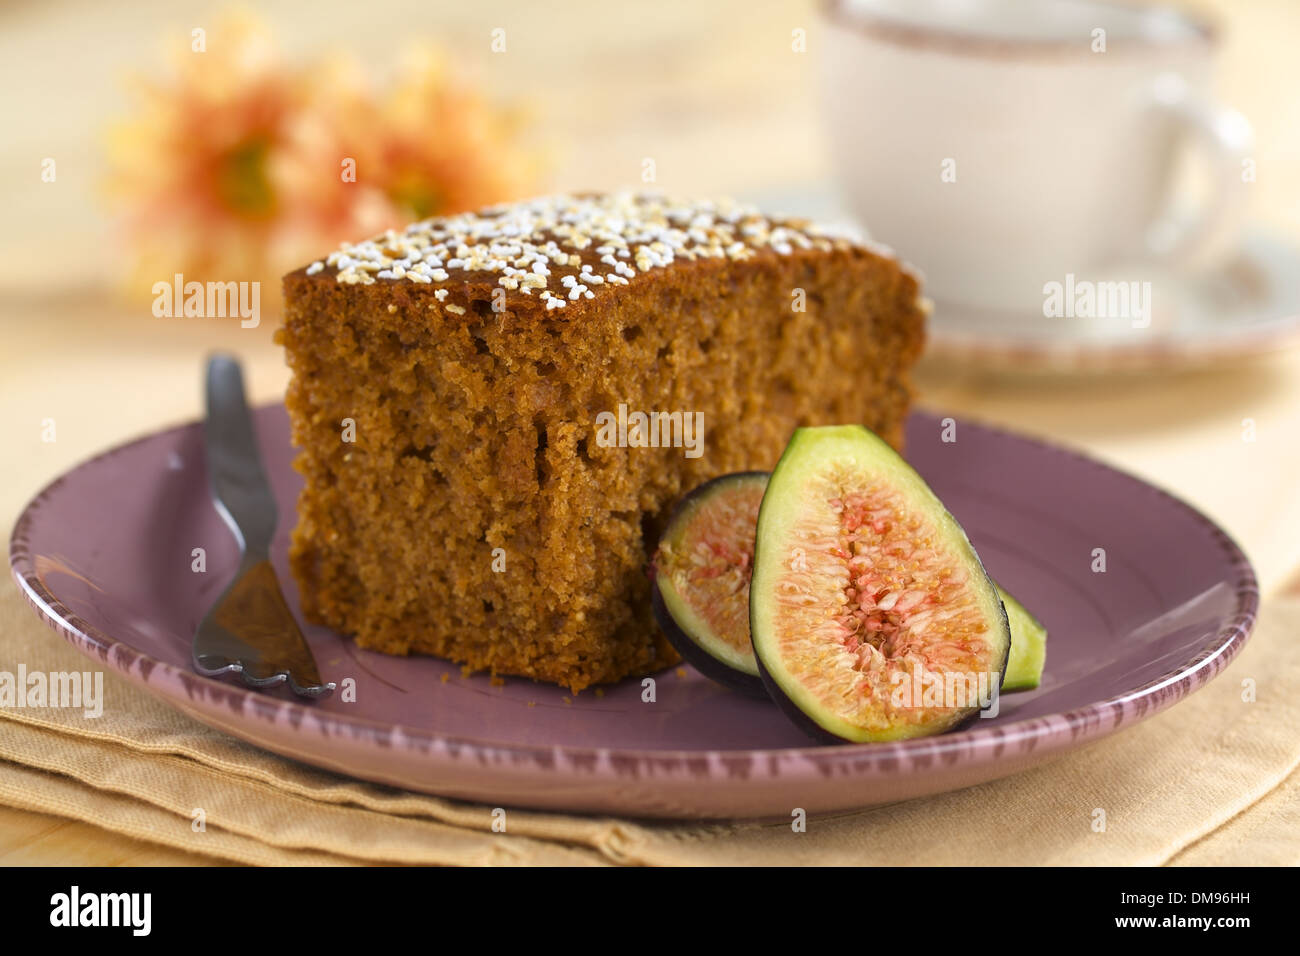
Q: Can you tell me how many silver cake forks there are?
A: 1